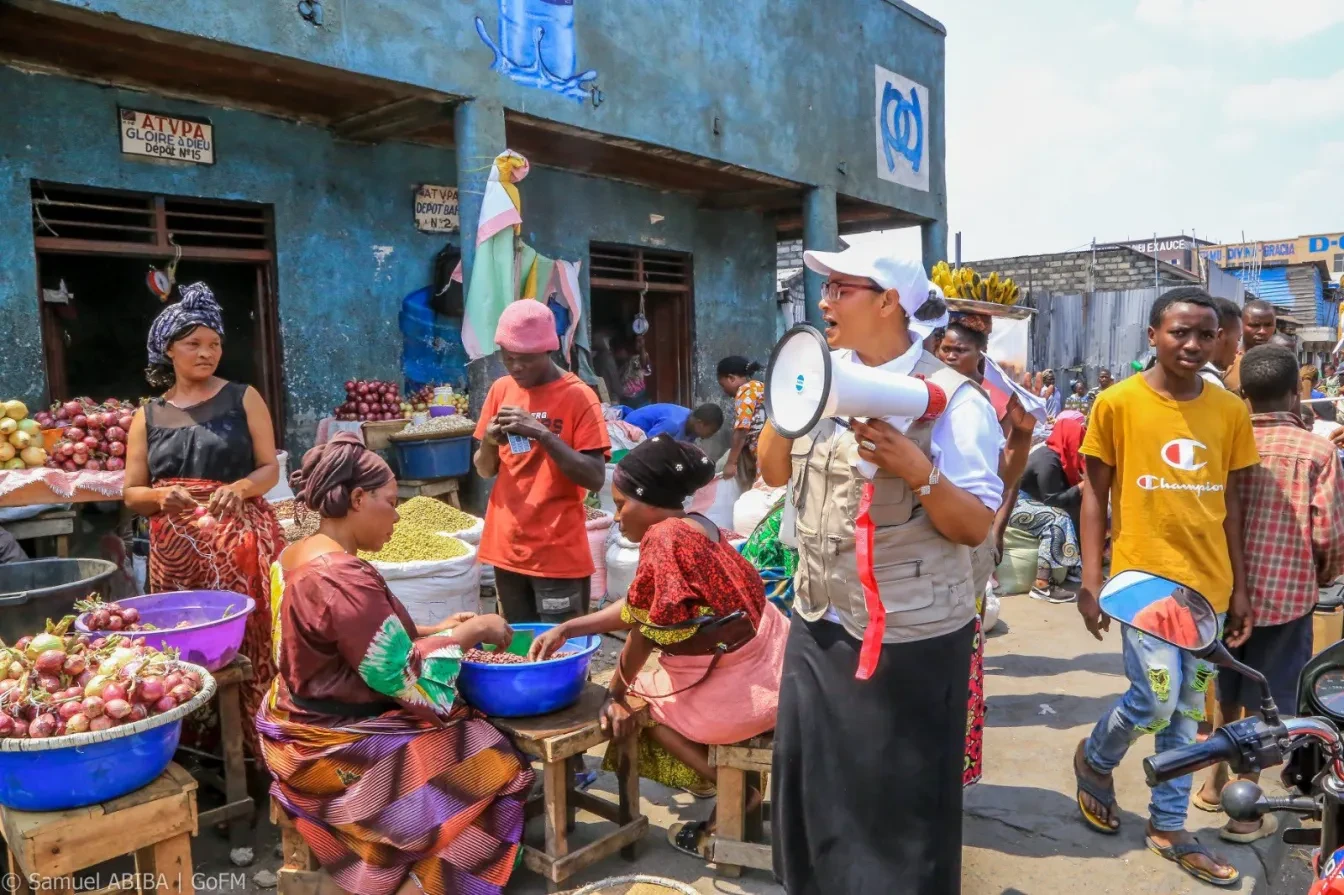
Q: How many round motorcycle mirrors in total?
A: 1